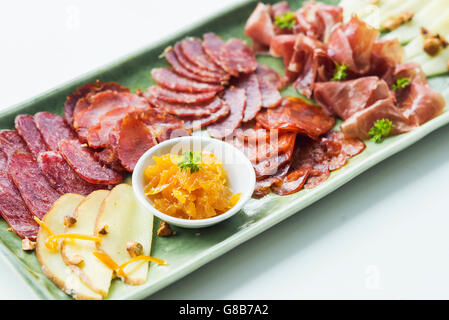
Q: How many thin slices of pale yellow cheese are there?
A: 3